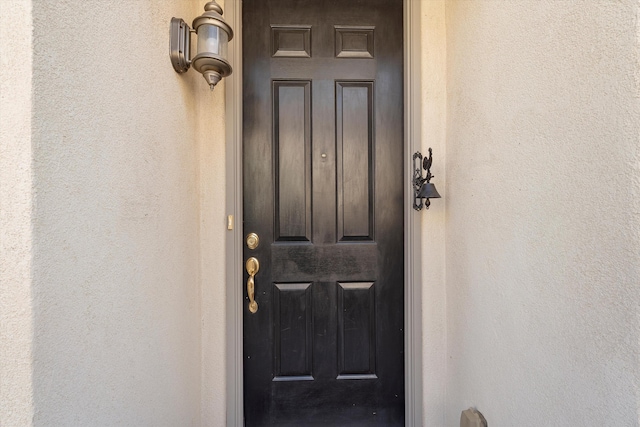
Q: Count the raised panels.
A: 6